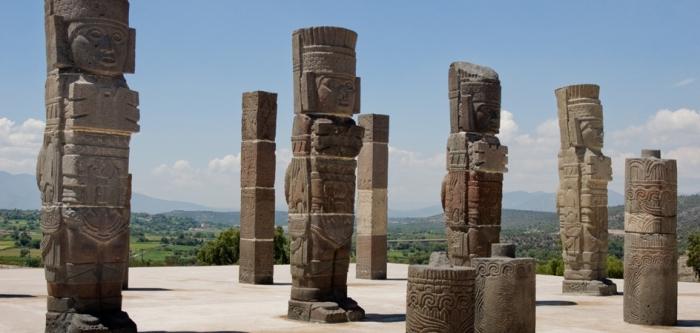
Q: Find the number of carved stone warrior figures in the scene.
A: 4